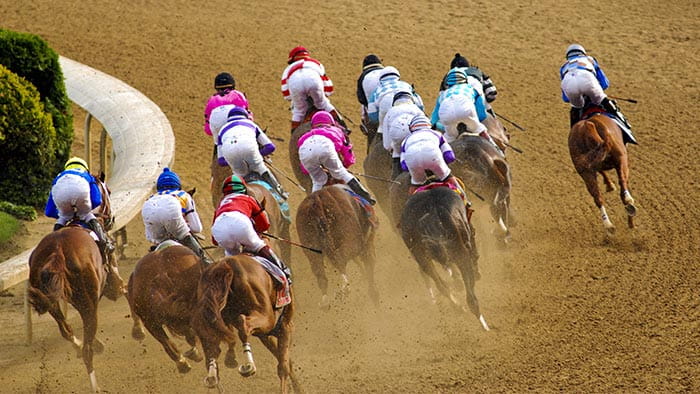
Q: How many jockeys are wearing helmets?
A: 14